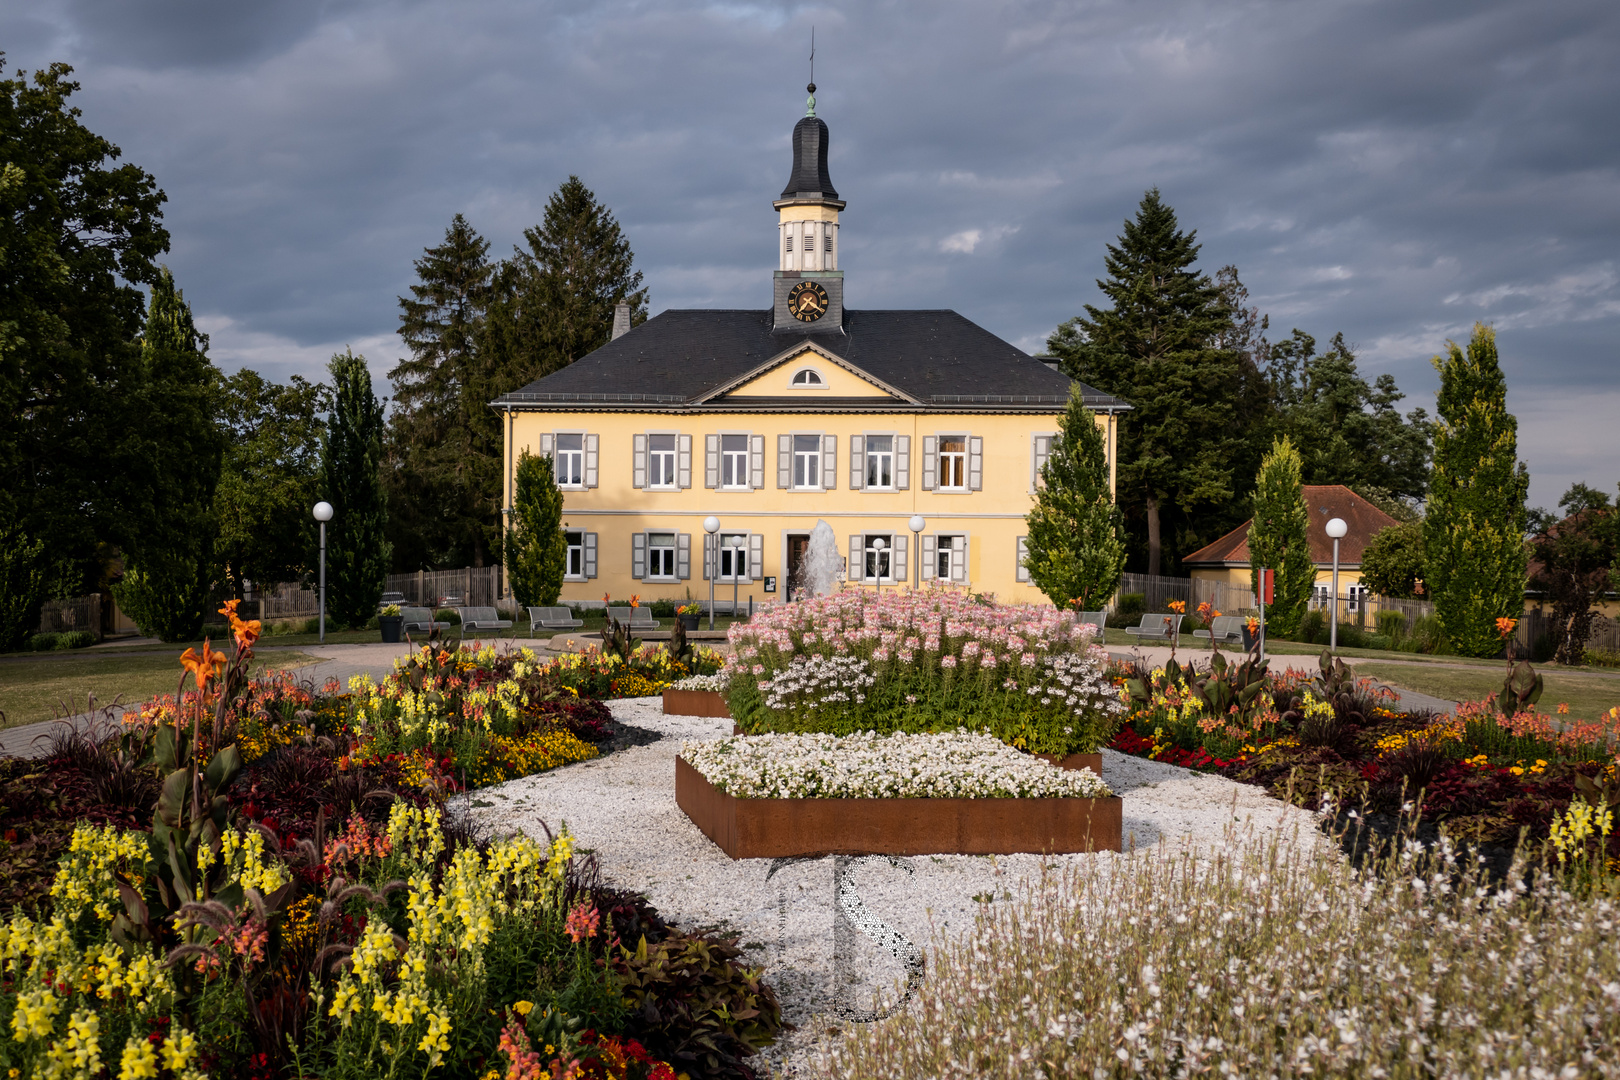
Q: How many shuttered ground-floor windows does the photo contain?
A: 6